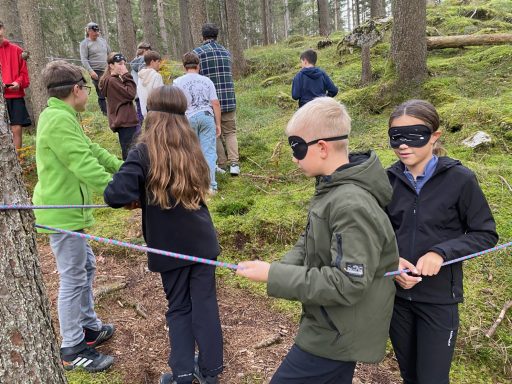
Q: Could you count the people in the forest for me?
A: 12